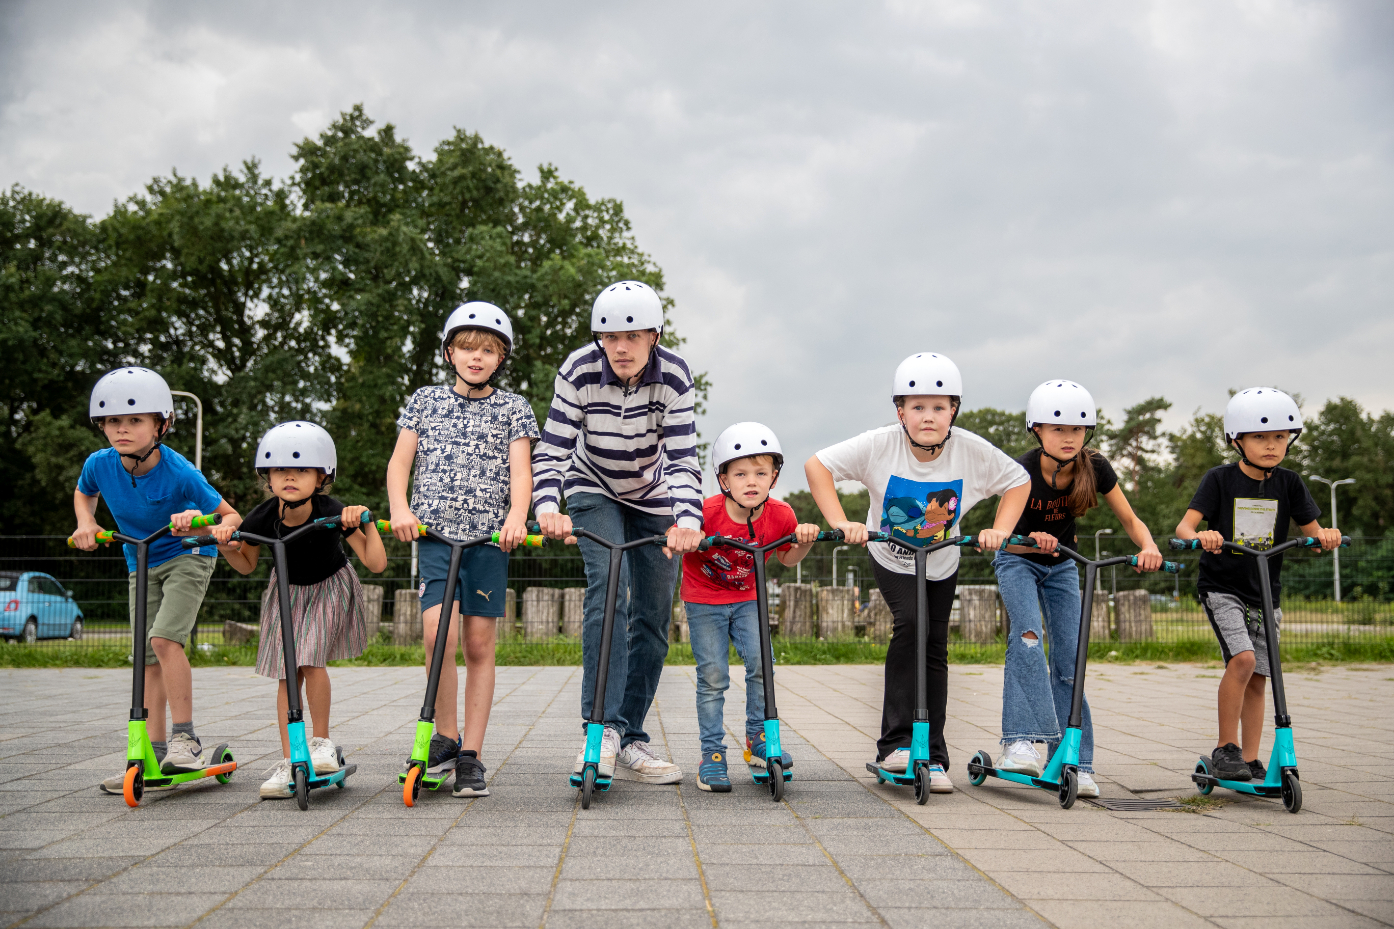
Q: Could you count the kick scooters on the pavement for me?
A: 8